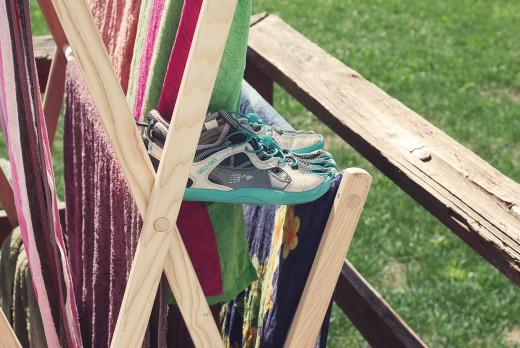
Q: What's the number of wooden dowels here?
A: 2